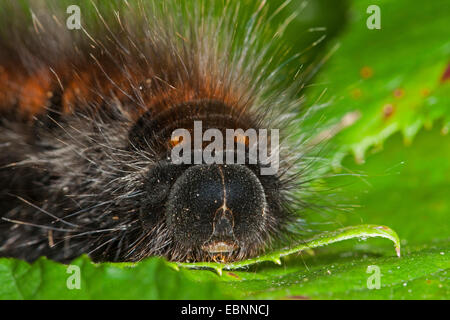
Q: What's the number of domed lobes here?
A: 2